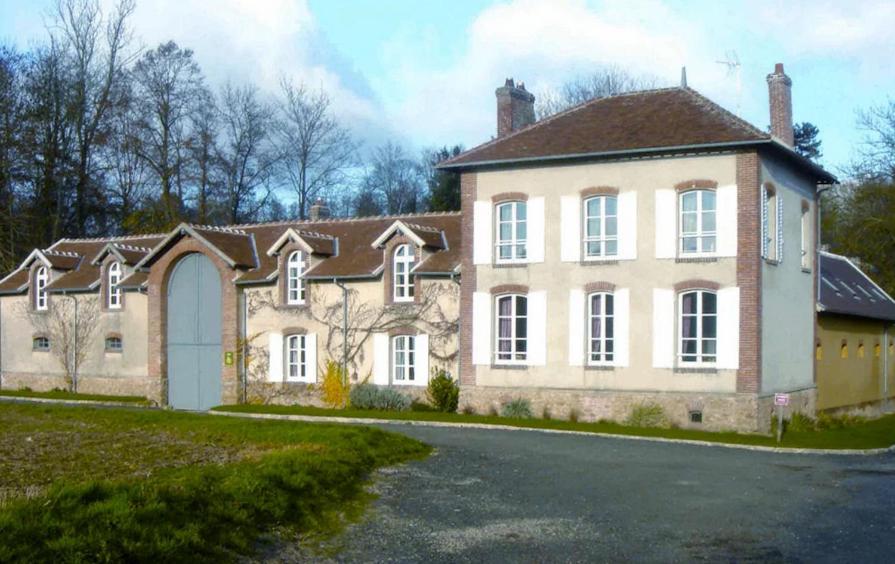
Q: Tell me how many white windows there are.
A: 12